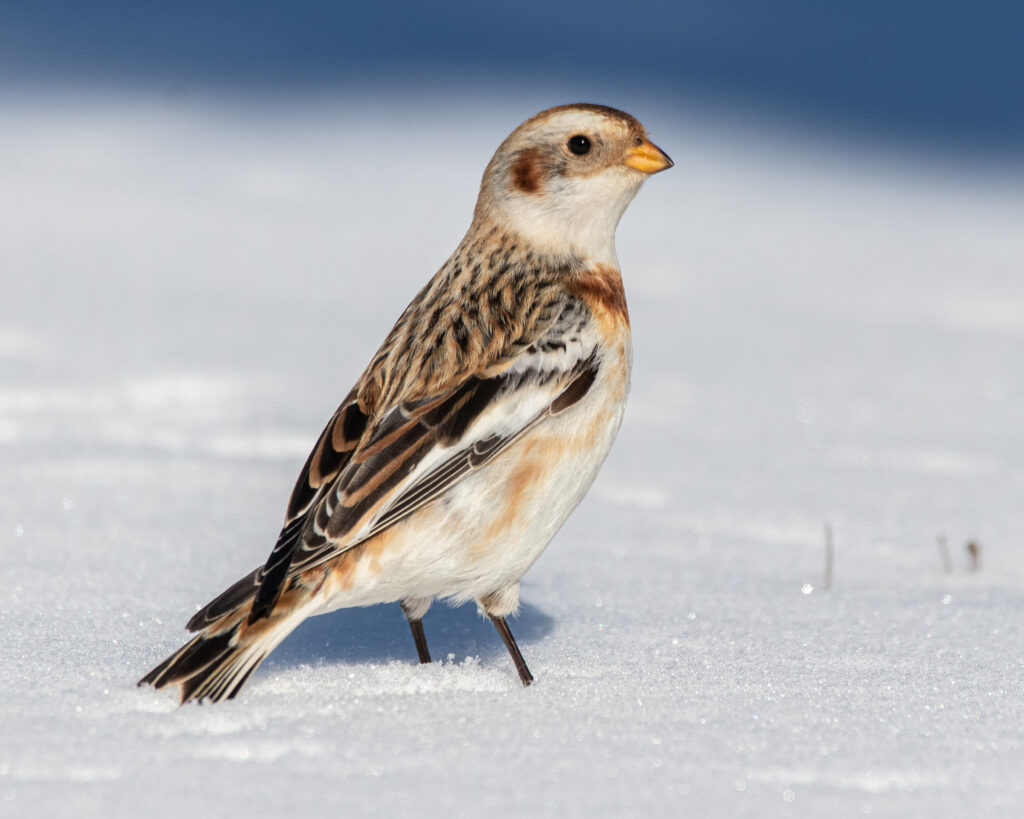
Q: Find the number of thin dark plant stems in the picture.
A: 3